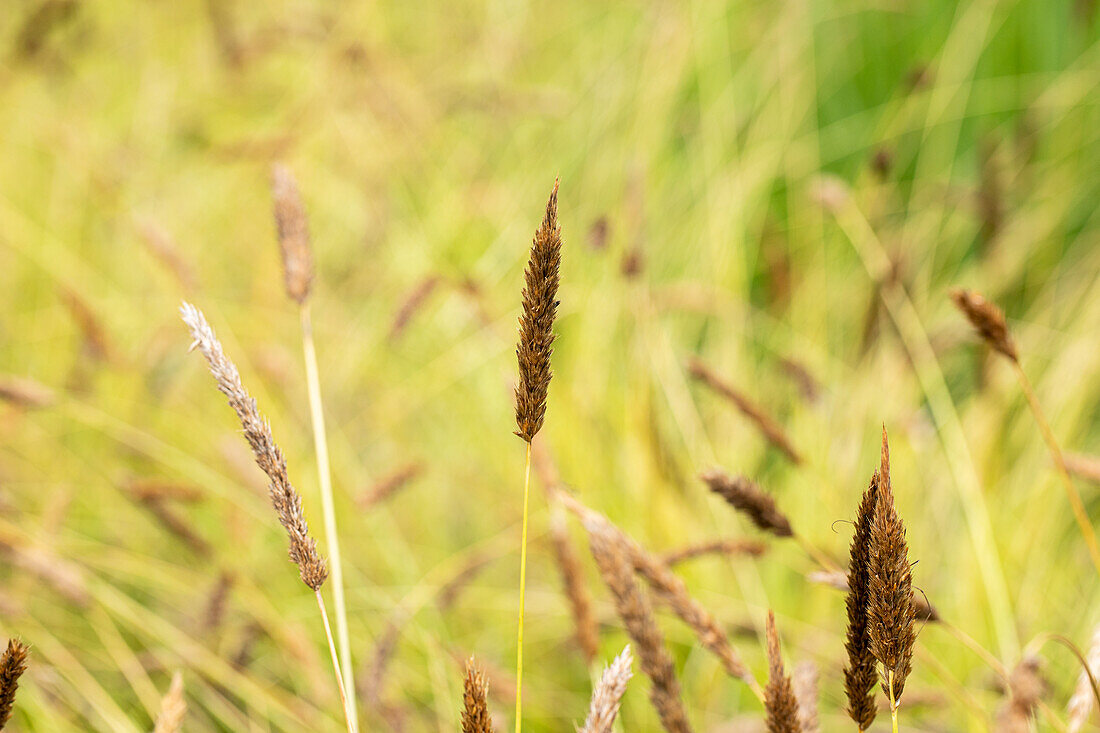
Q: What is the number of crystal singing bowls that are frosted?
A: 0